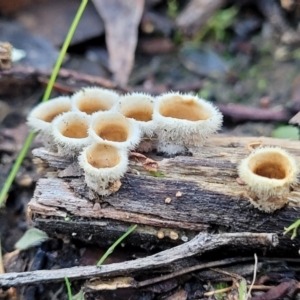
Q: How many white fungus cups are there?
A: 8